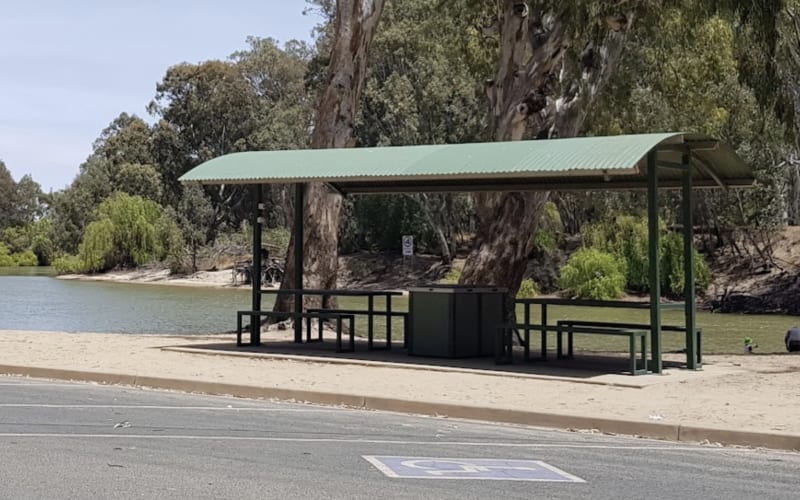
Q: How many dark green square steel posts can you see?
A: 4